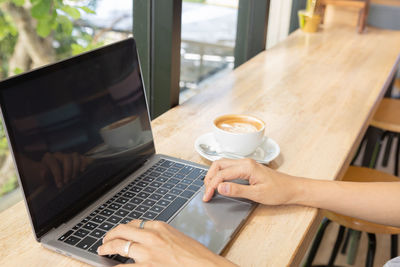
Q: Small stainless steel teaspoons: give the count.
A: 1